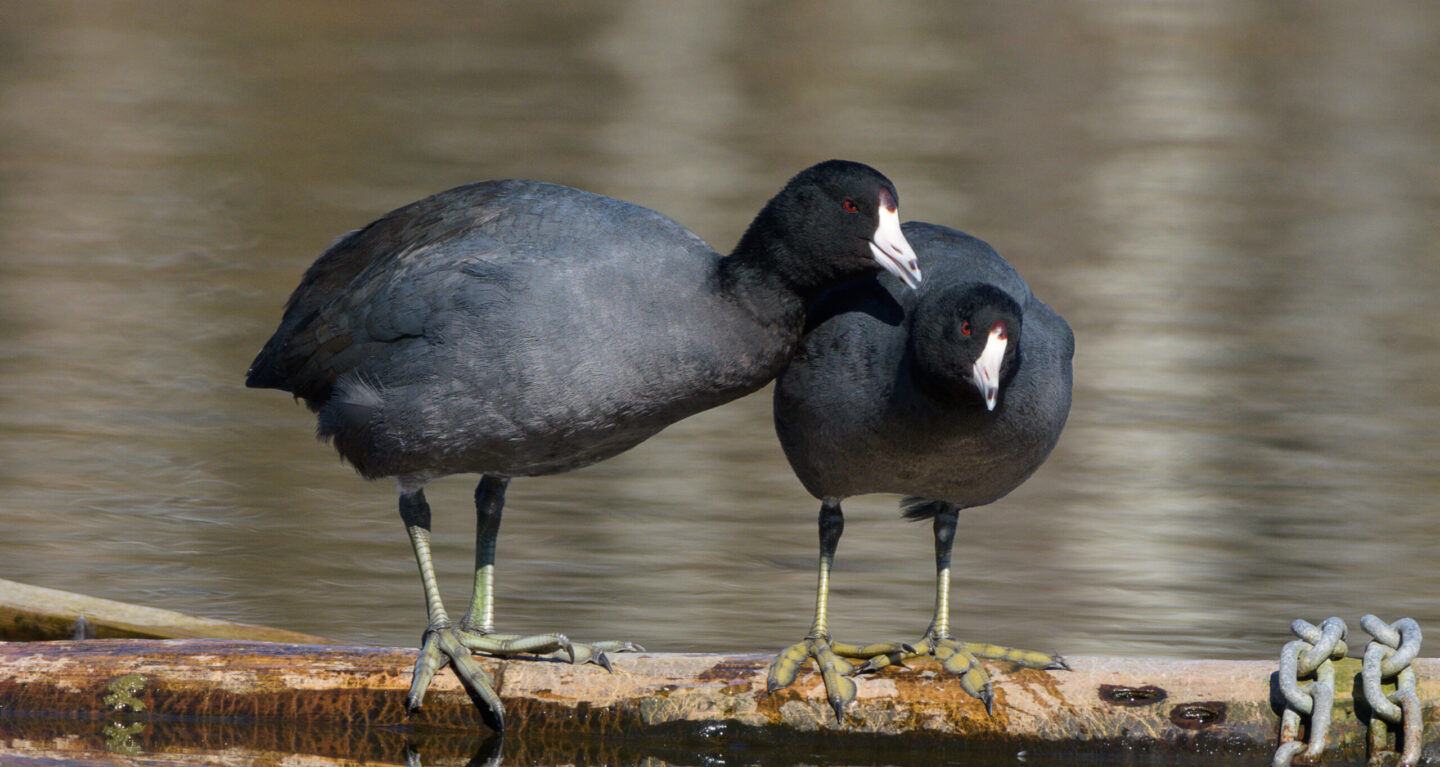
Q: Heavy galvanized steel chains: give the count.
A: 2